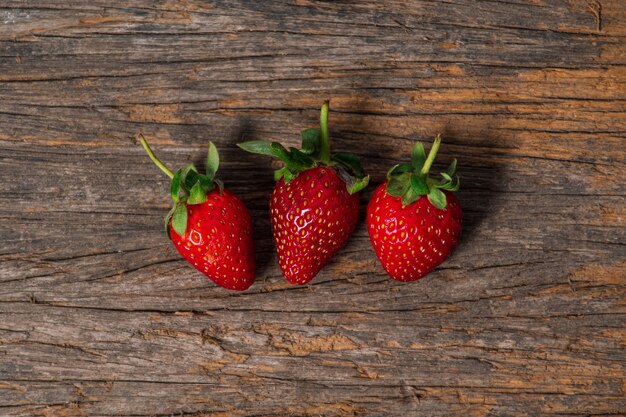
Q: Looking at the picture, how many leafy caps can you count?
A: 3